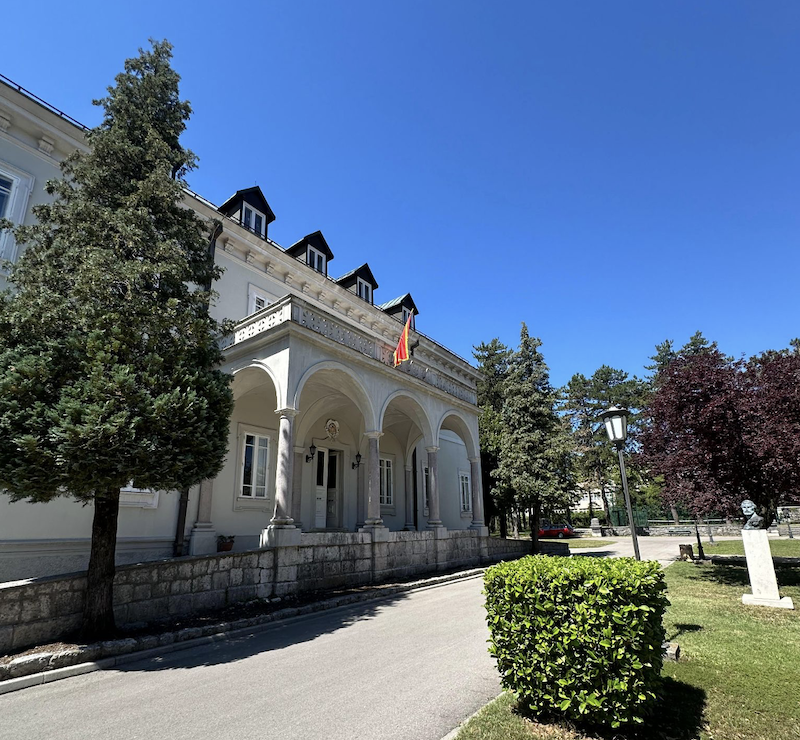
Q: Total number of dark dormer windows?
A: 4